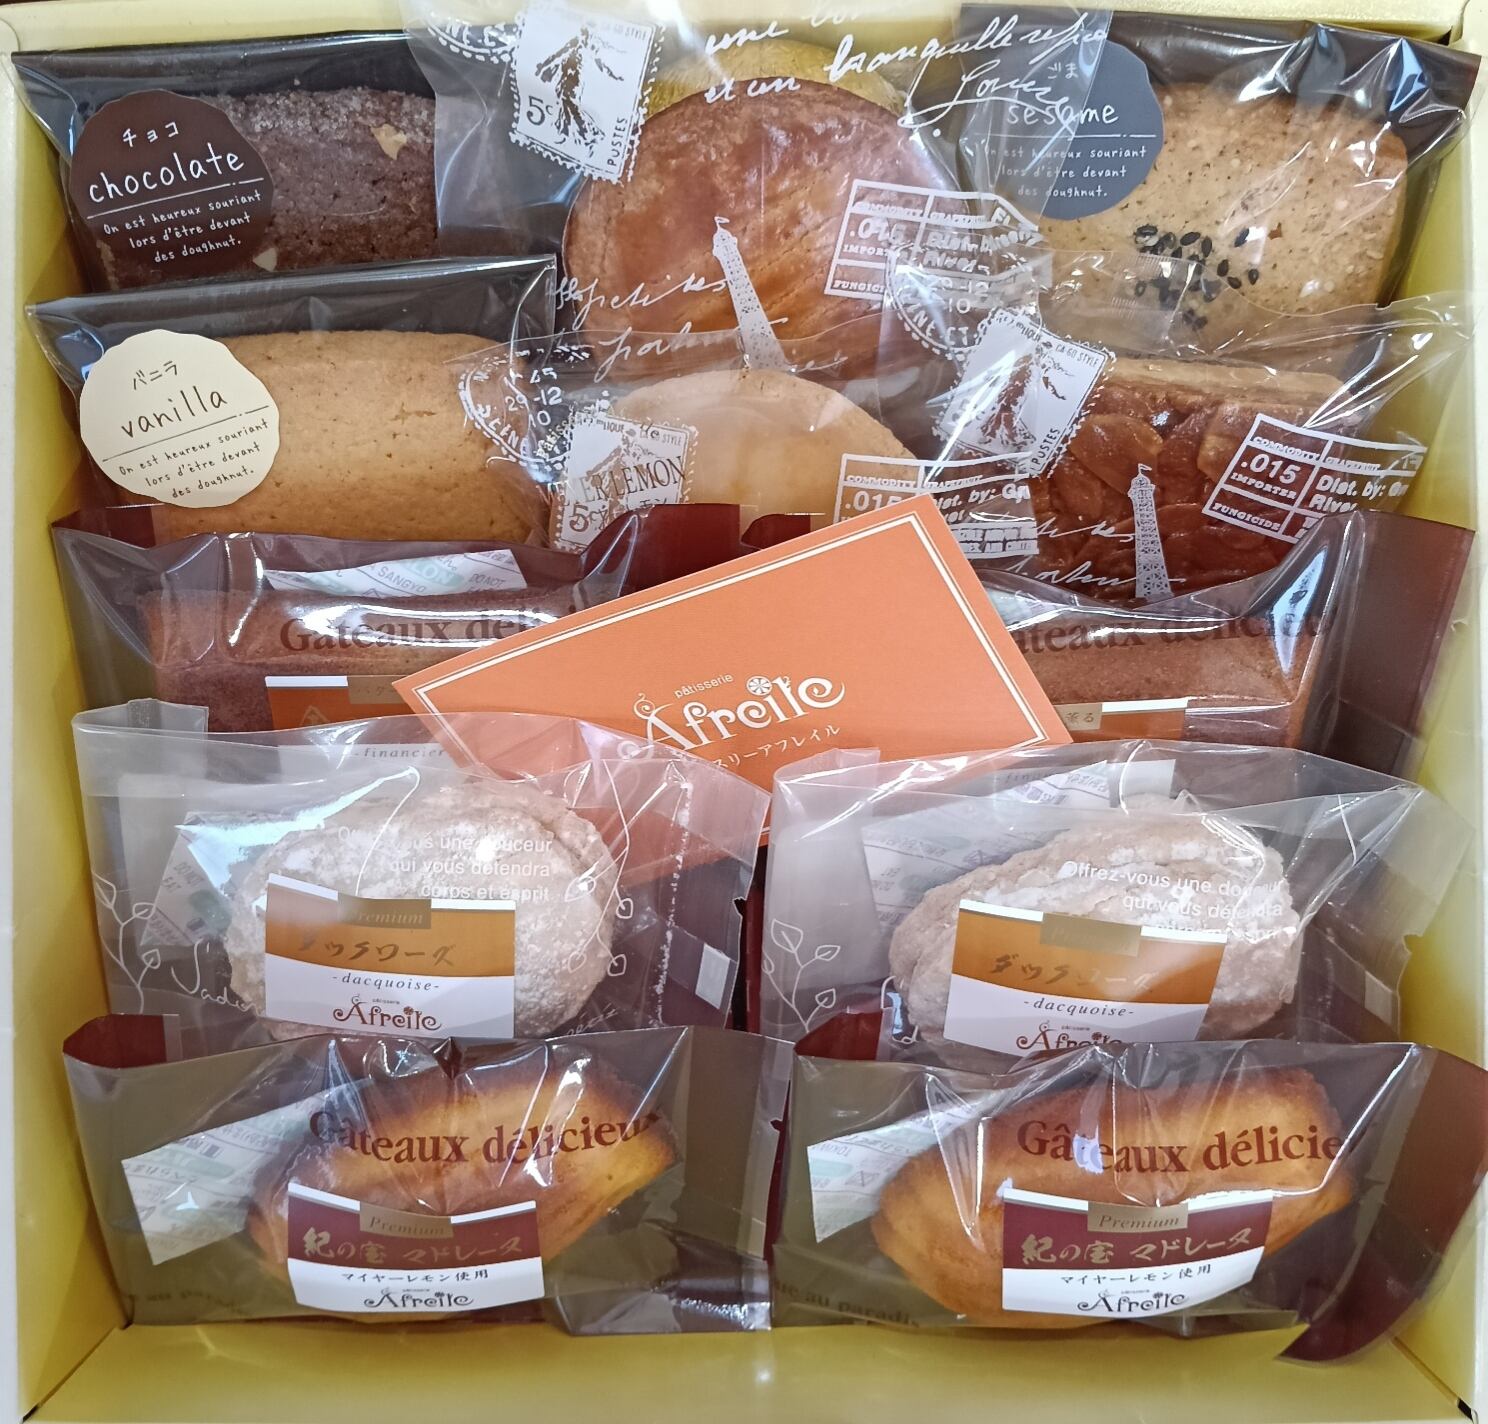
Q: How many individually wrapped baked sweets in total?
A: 12